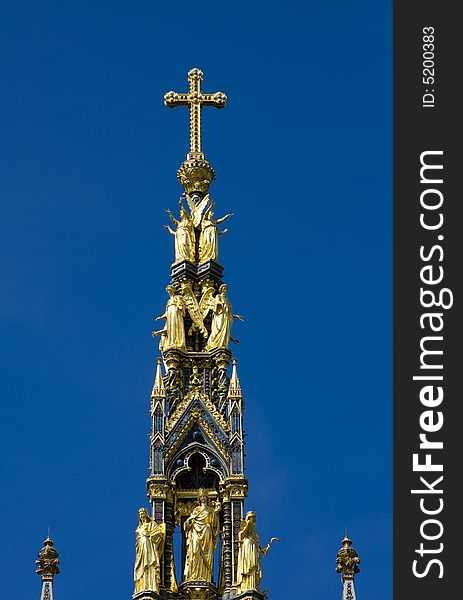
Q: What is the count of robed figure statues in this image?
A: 7